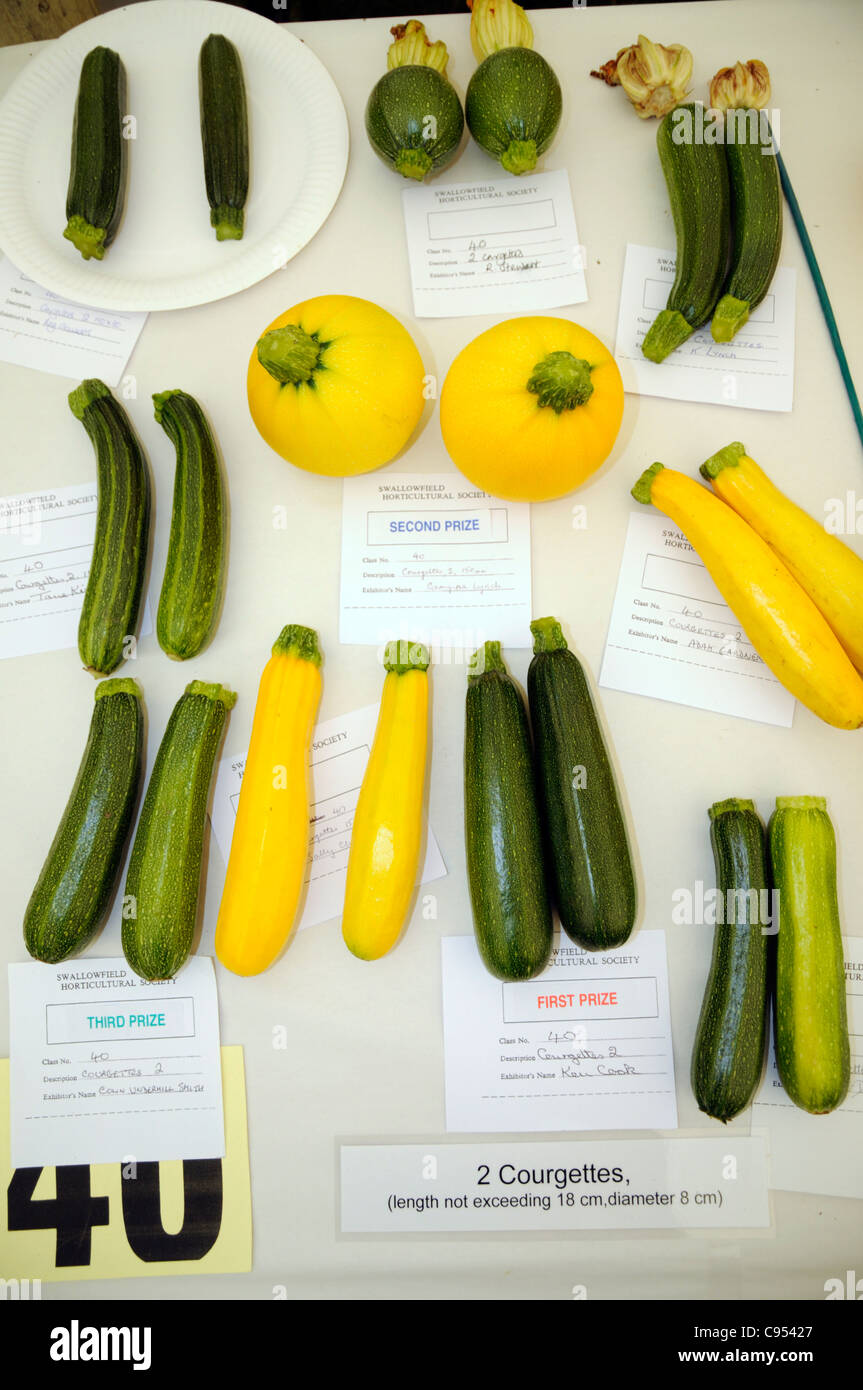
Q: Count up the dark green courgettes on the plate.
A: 2